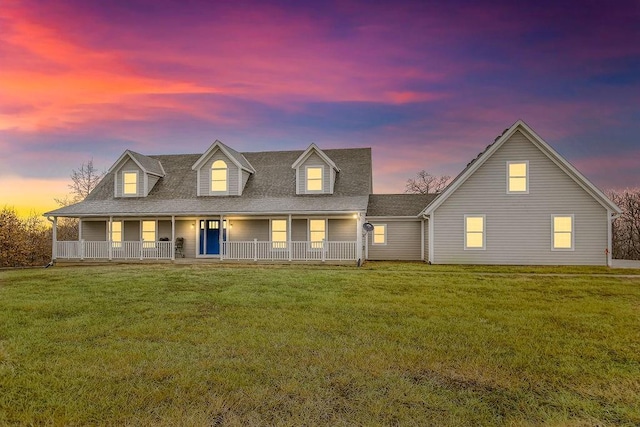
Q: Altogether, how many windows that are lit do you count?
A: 11